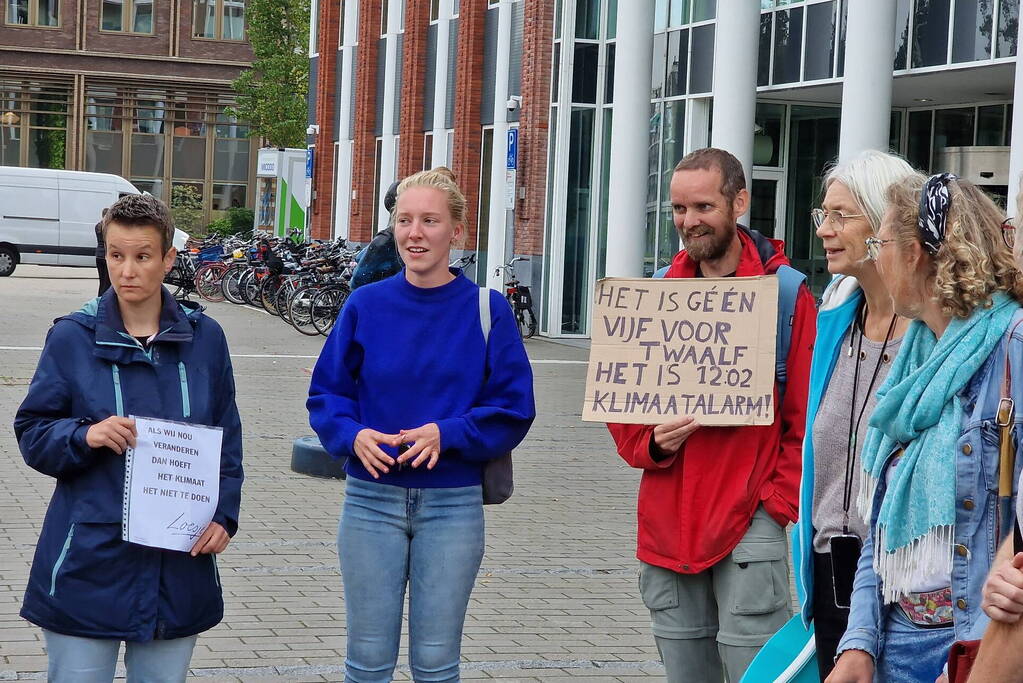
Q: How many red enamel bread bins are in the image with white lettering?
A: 0